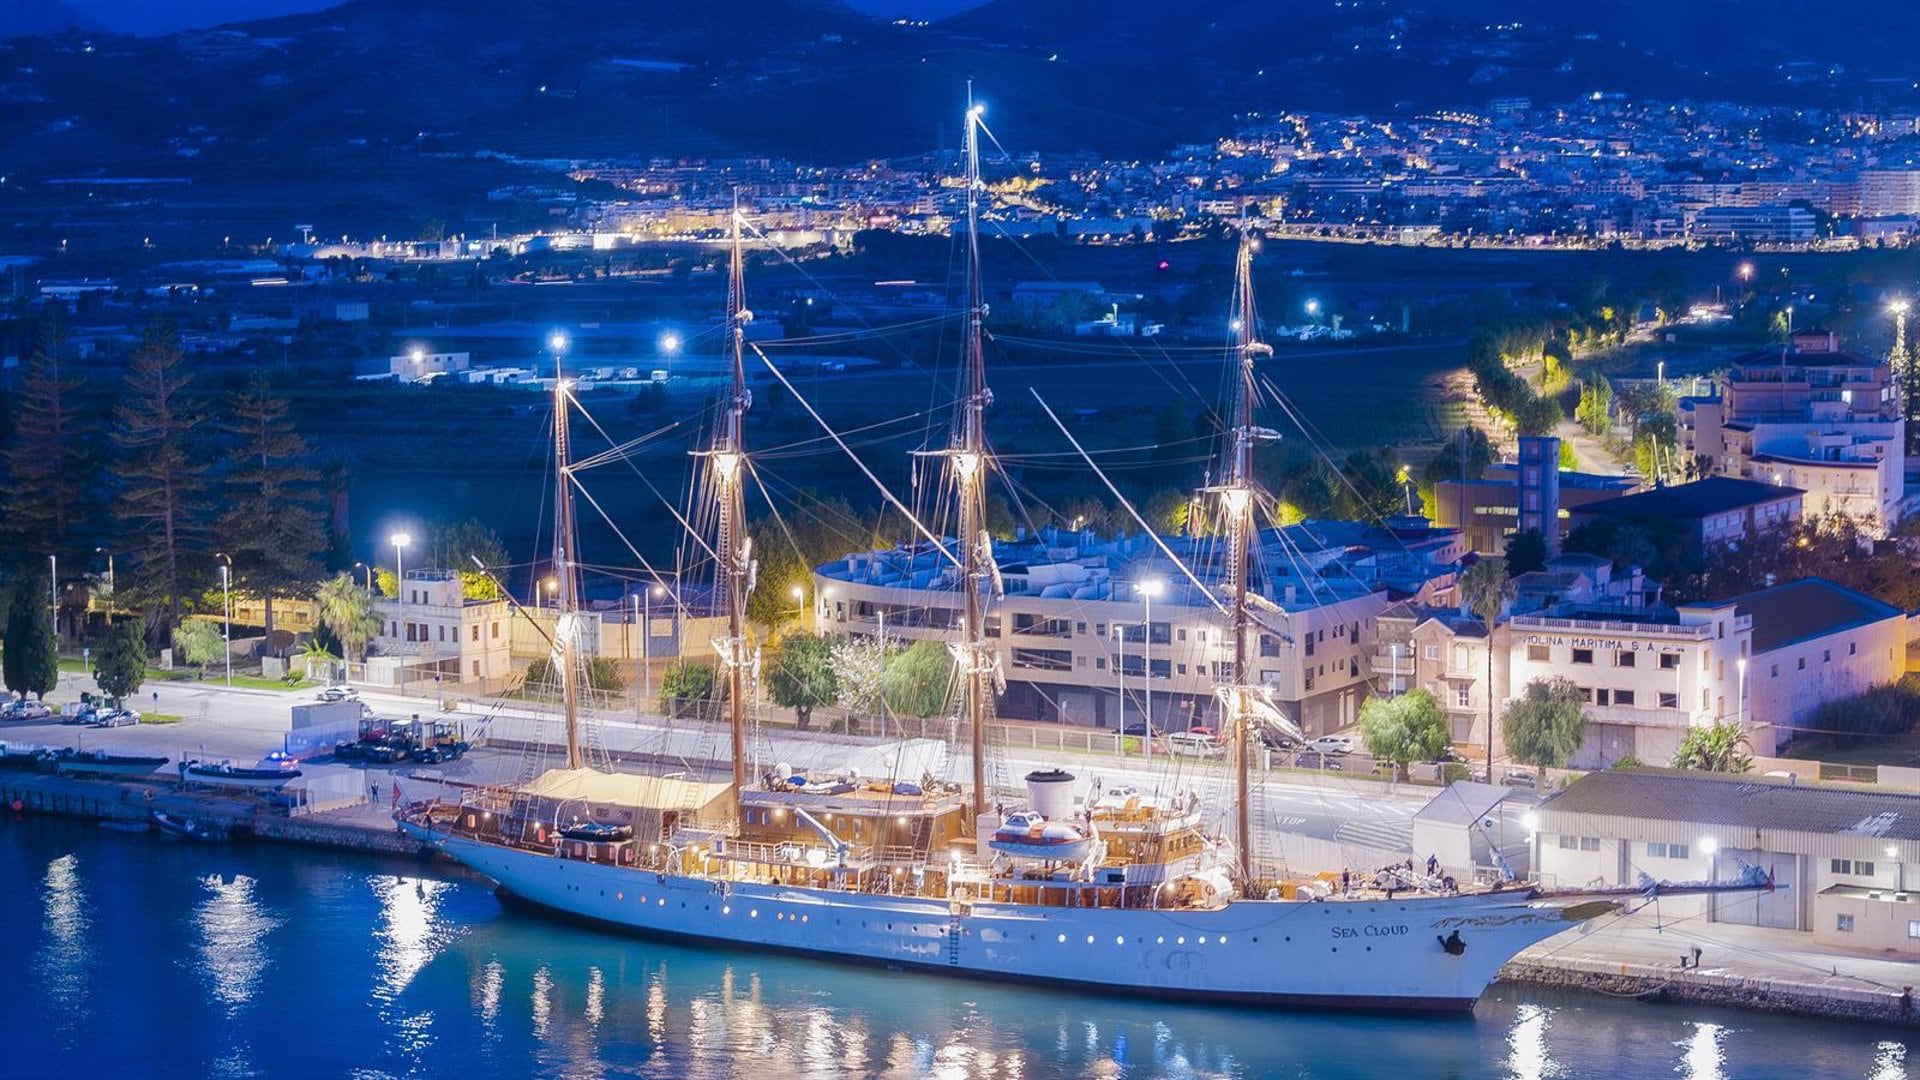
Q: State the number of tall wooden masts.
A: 4